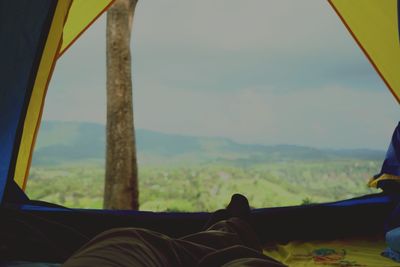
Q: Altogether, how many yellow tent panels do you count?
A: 3